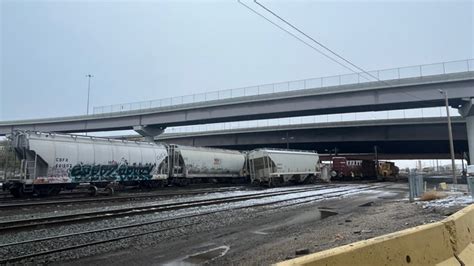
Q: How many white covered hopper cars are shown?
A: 3